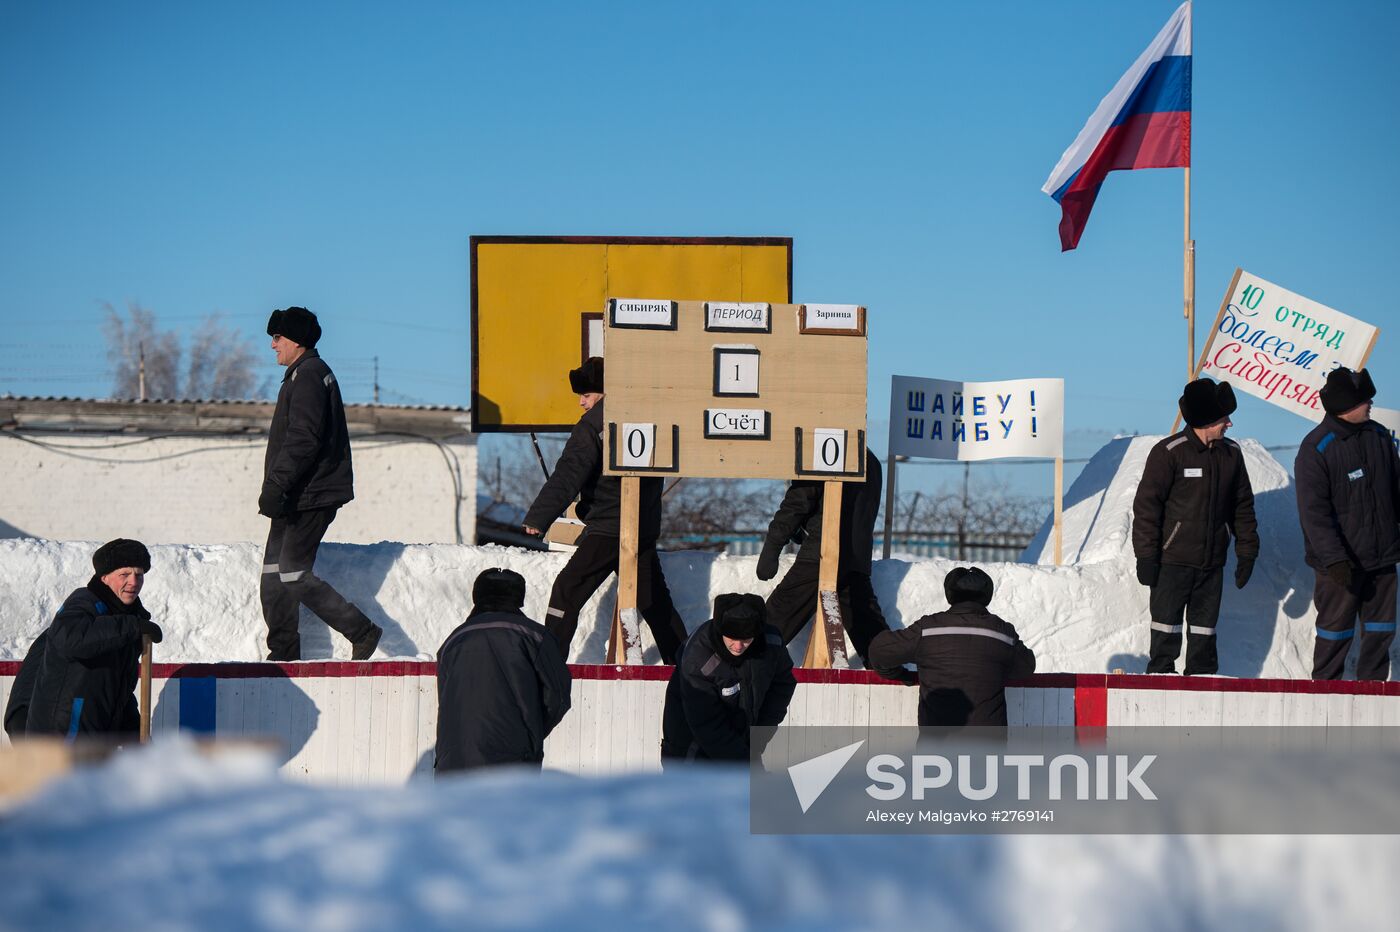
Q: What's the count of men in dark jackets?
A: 9